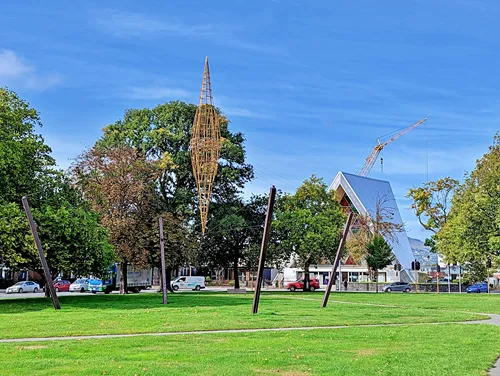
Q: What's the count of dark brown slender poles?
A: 4